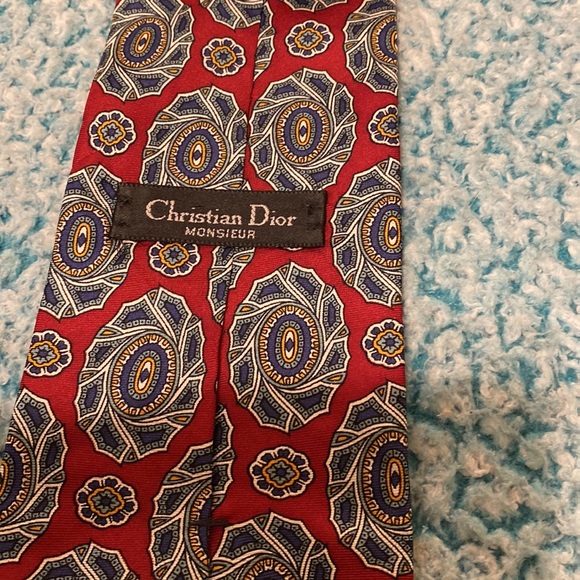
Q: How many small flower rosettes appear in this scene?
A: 9